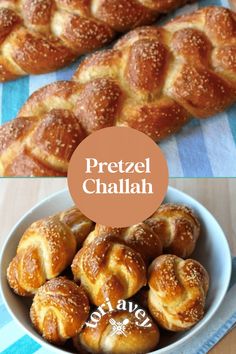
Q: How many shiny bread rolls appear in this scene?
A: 8